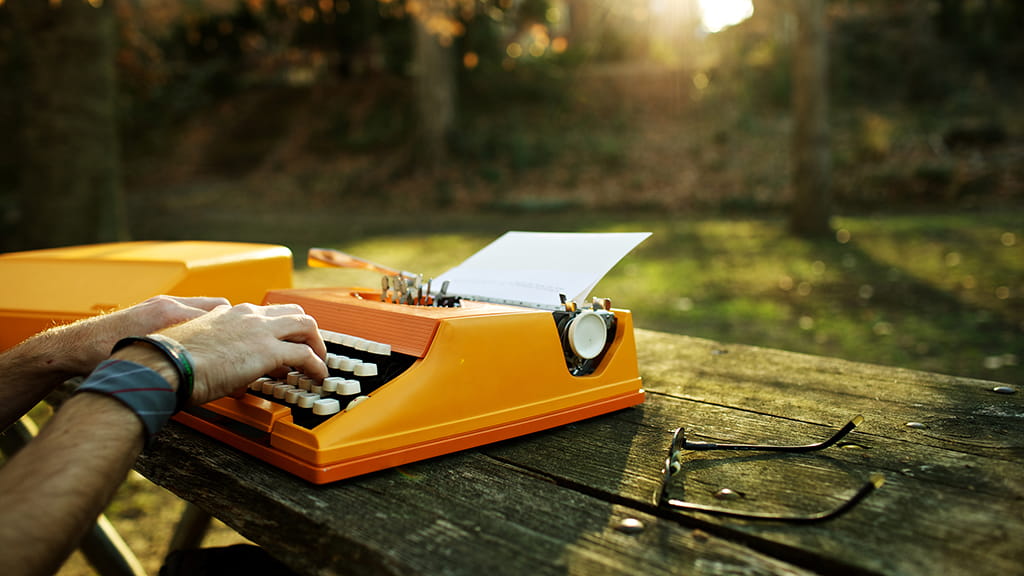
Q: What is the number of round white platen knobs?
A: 1